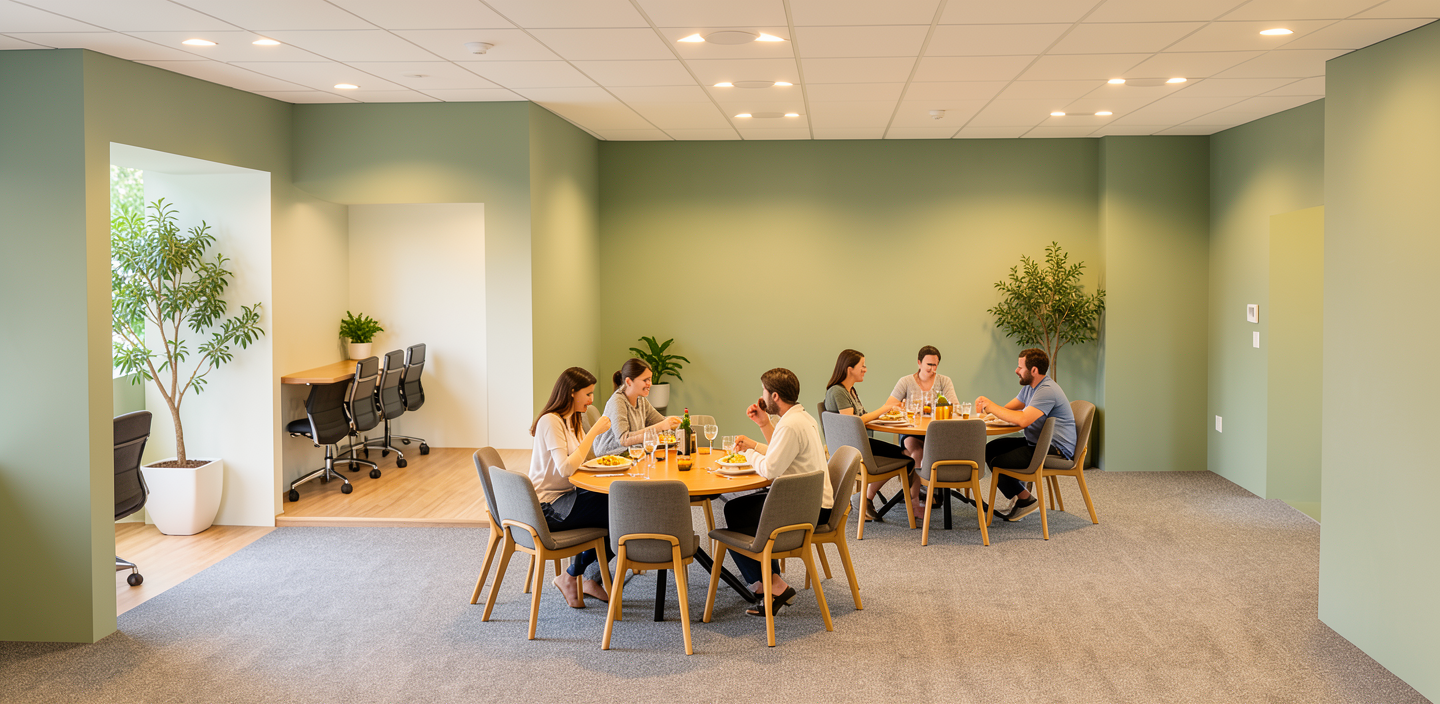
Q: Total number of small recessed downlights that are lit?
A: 14